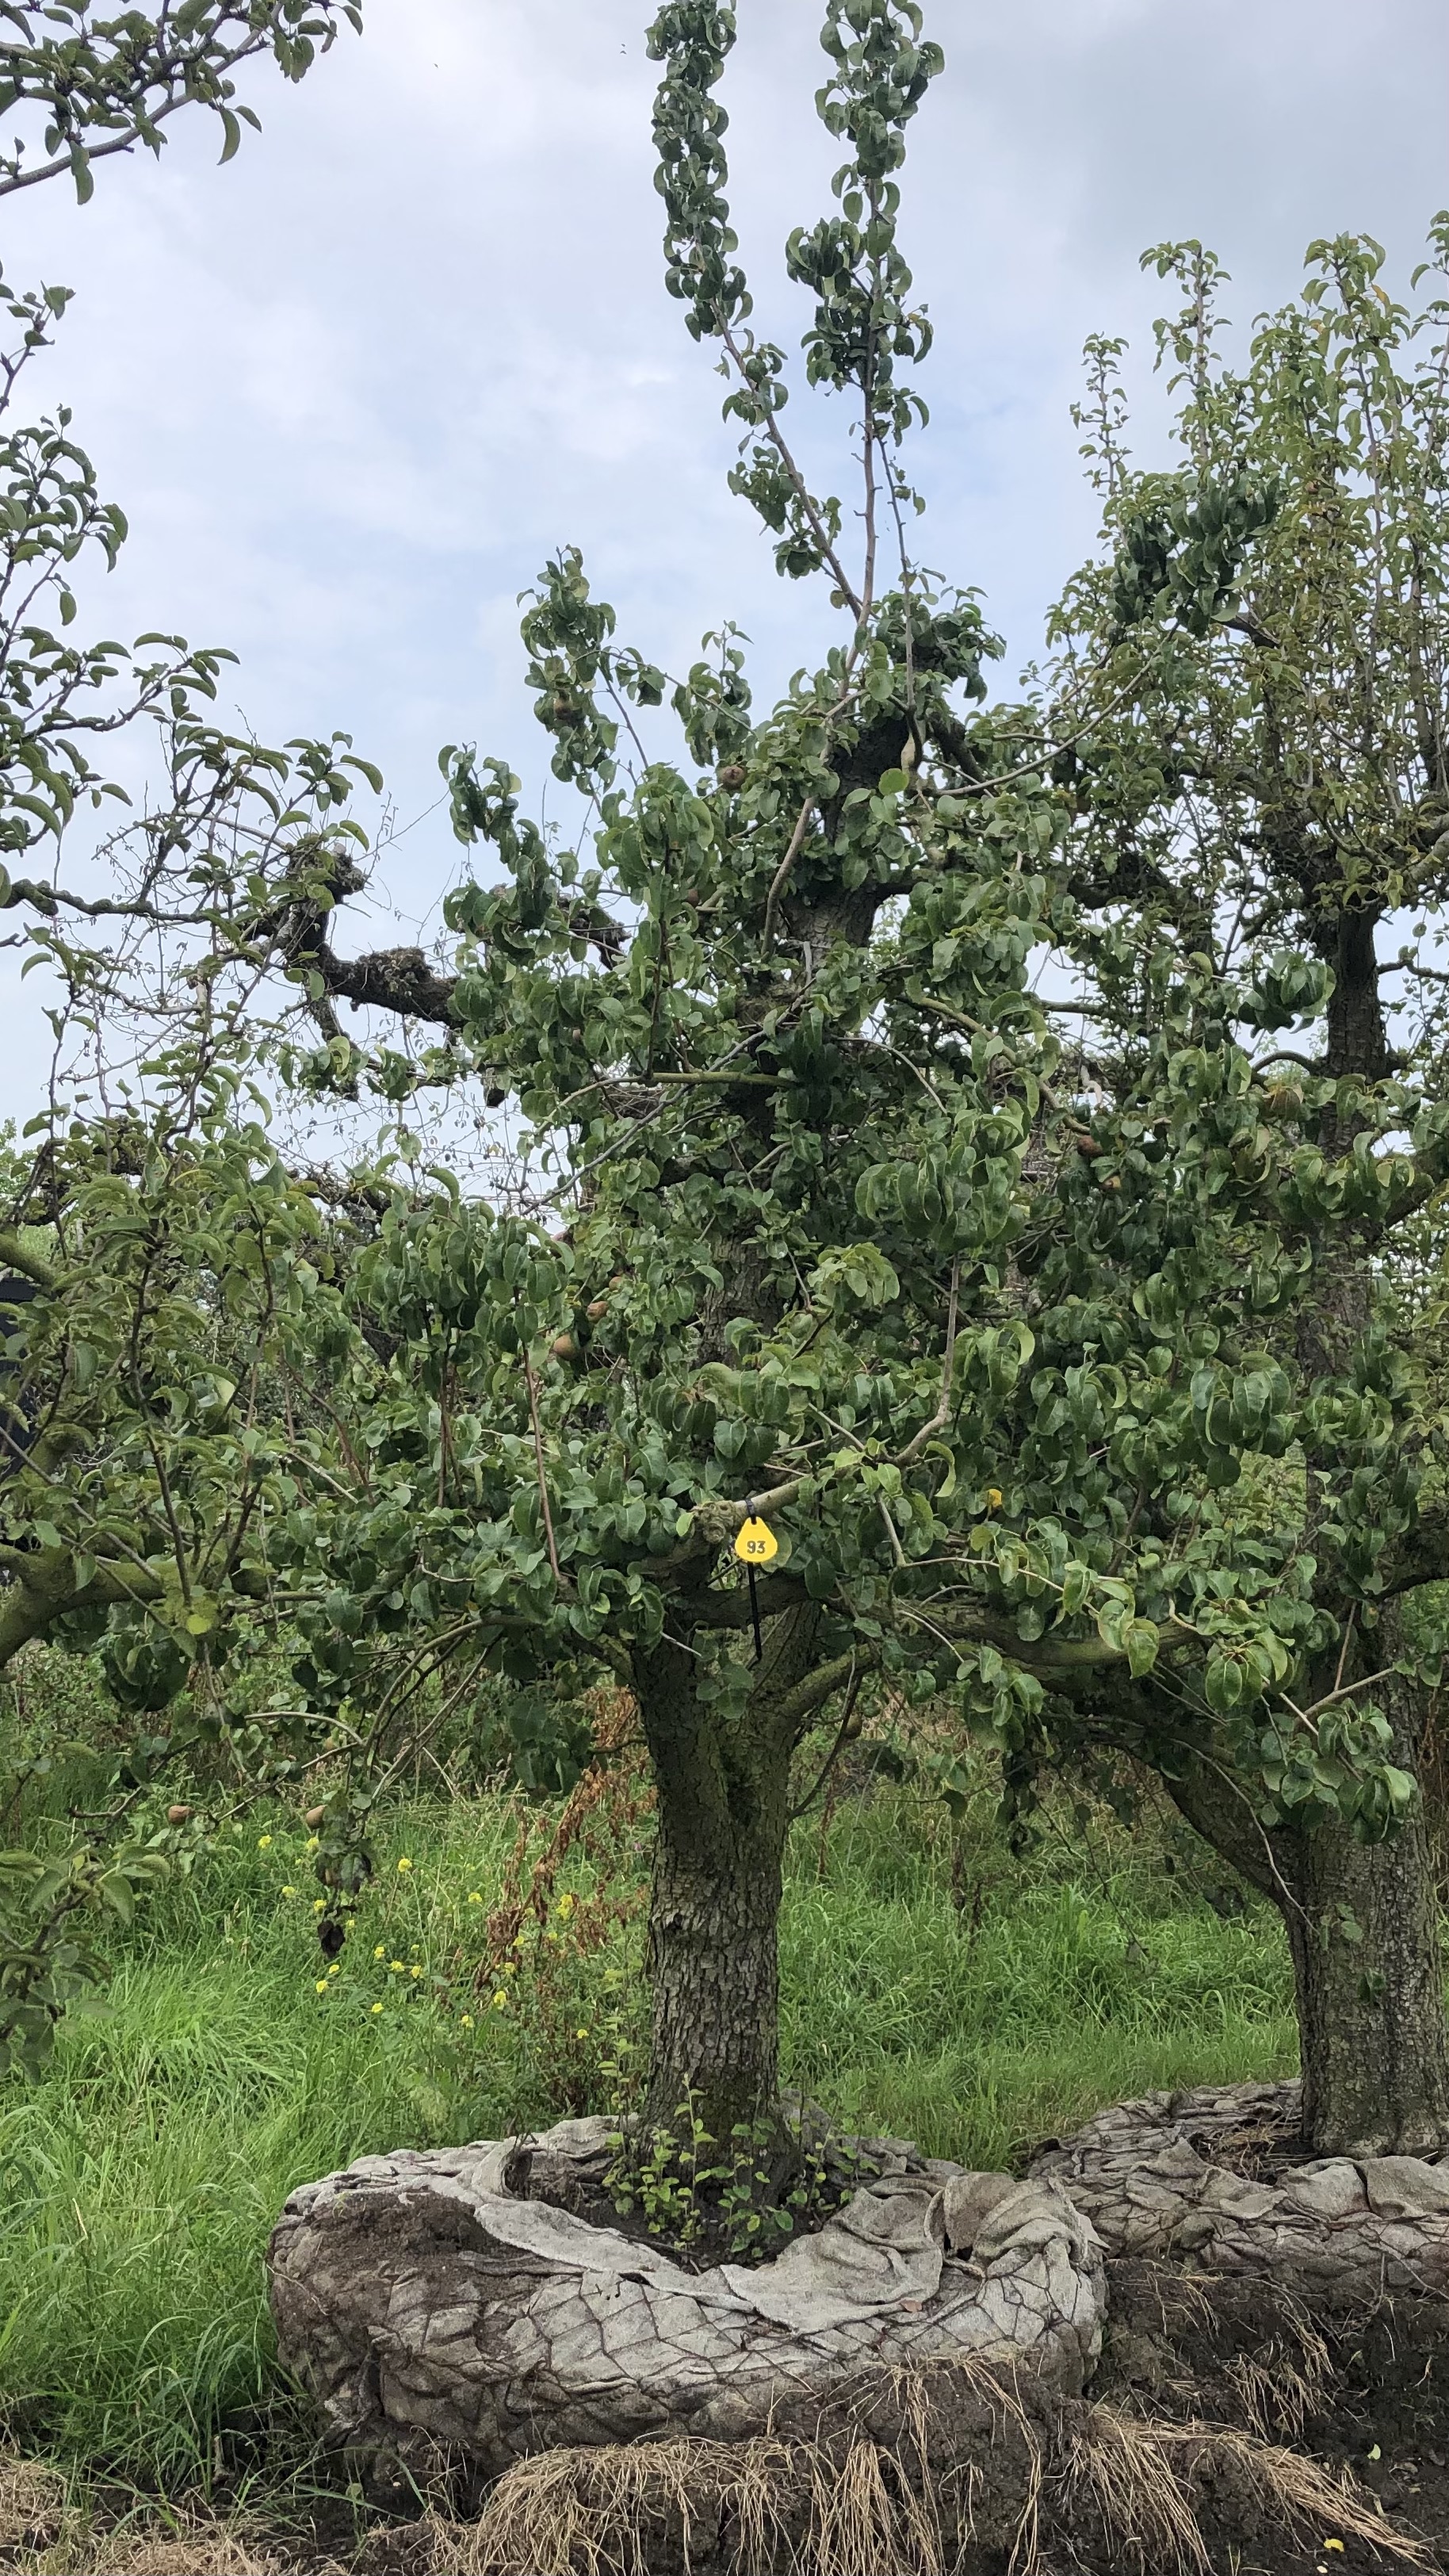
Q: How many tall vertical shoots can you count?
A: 2